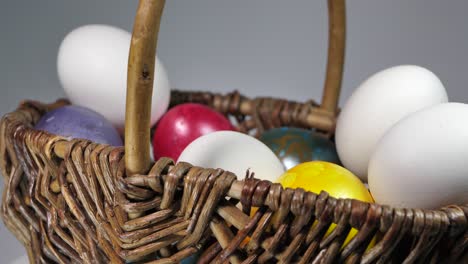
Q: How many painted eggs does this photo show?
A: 4